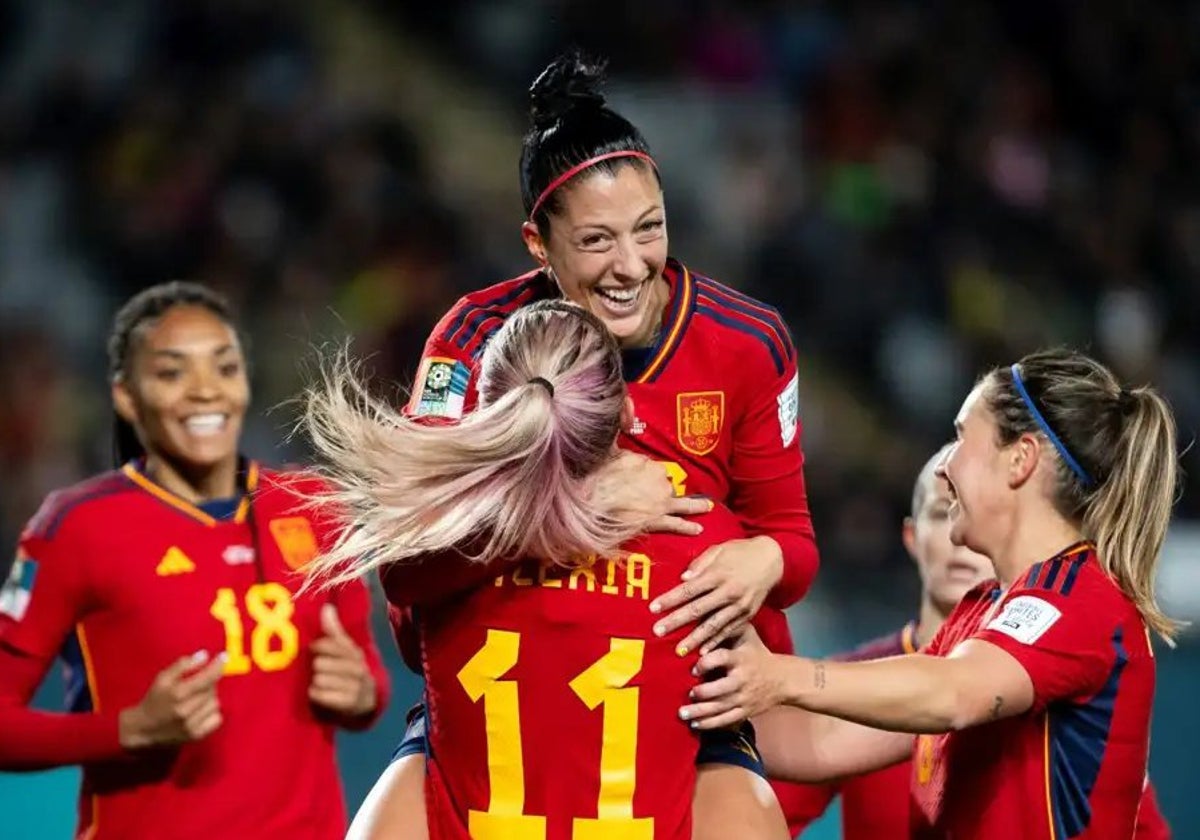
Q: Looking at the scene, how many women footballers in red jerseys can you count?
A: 5